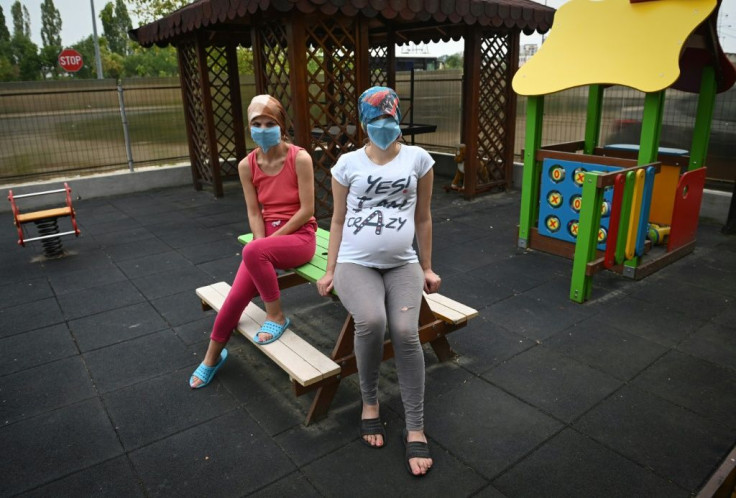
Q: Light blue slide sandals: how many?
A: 2